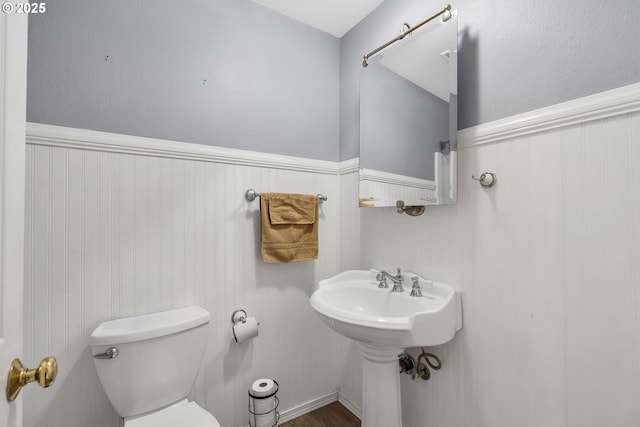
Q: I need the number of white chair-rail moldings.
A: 2